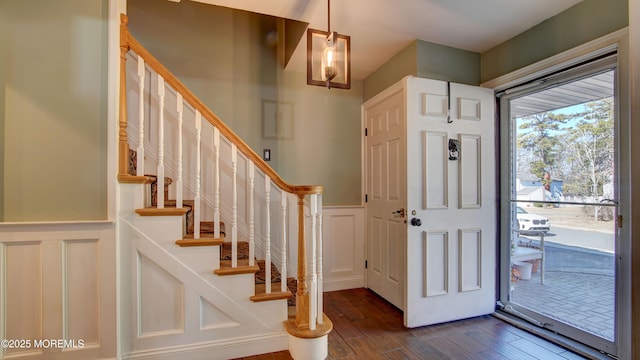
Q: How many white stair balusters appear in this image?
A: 11